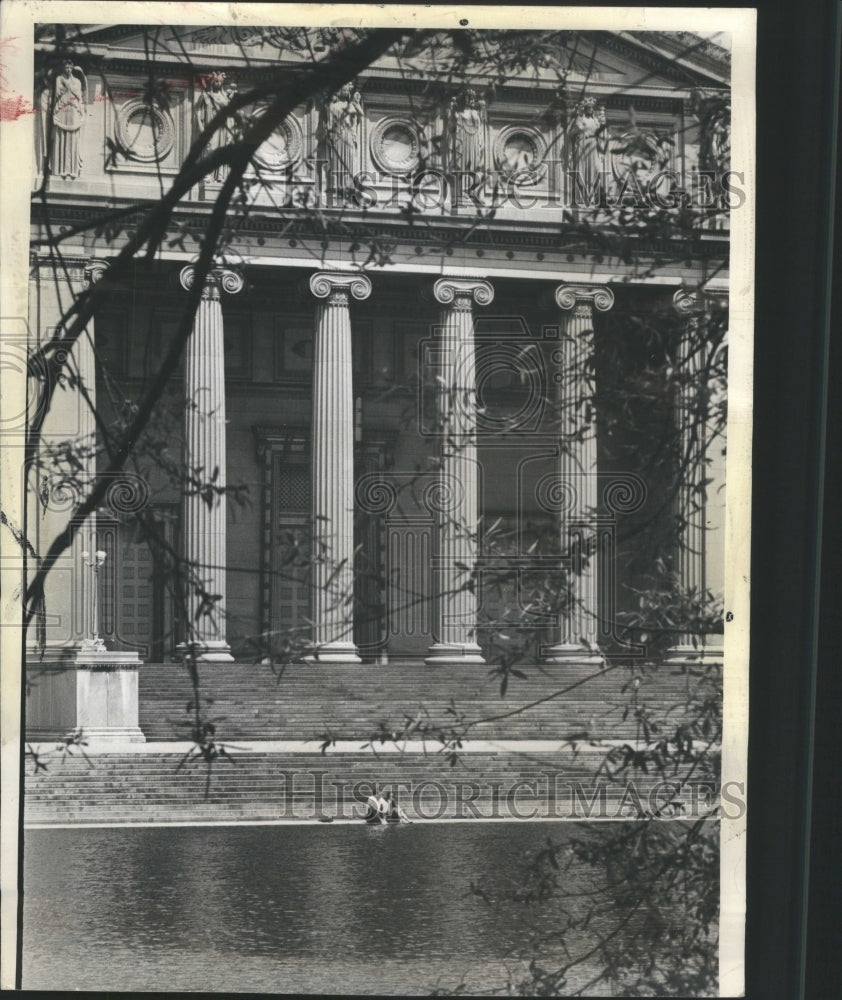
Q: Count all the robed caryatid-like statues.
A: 6